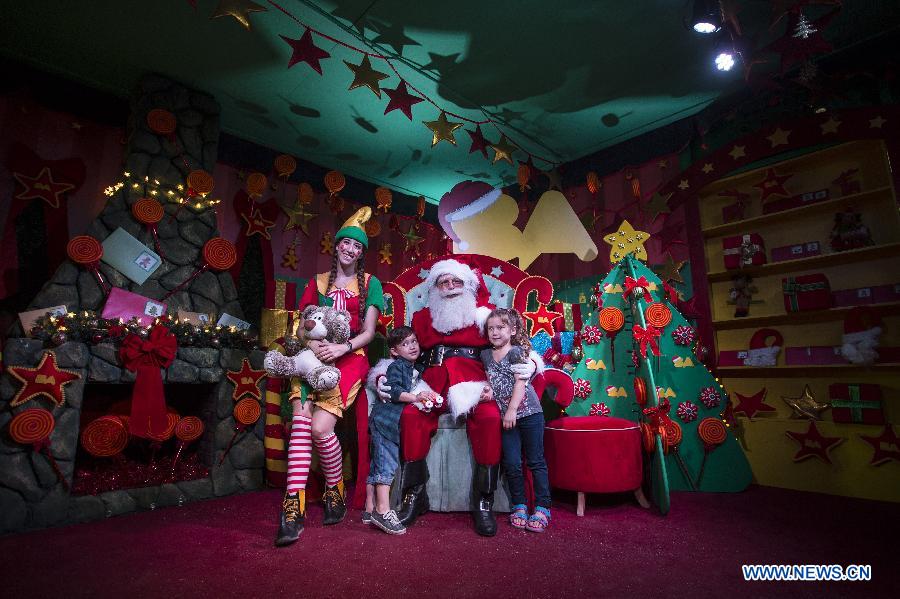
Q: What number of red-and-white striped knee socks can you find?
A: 2